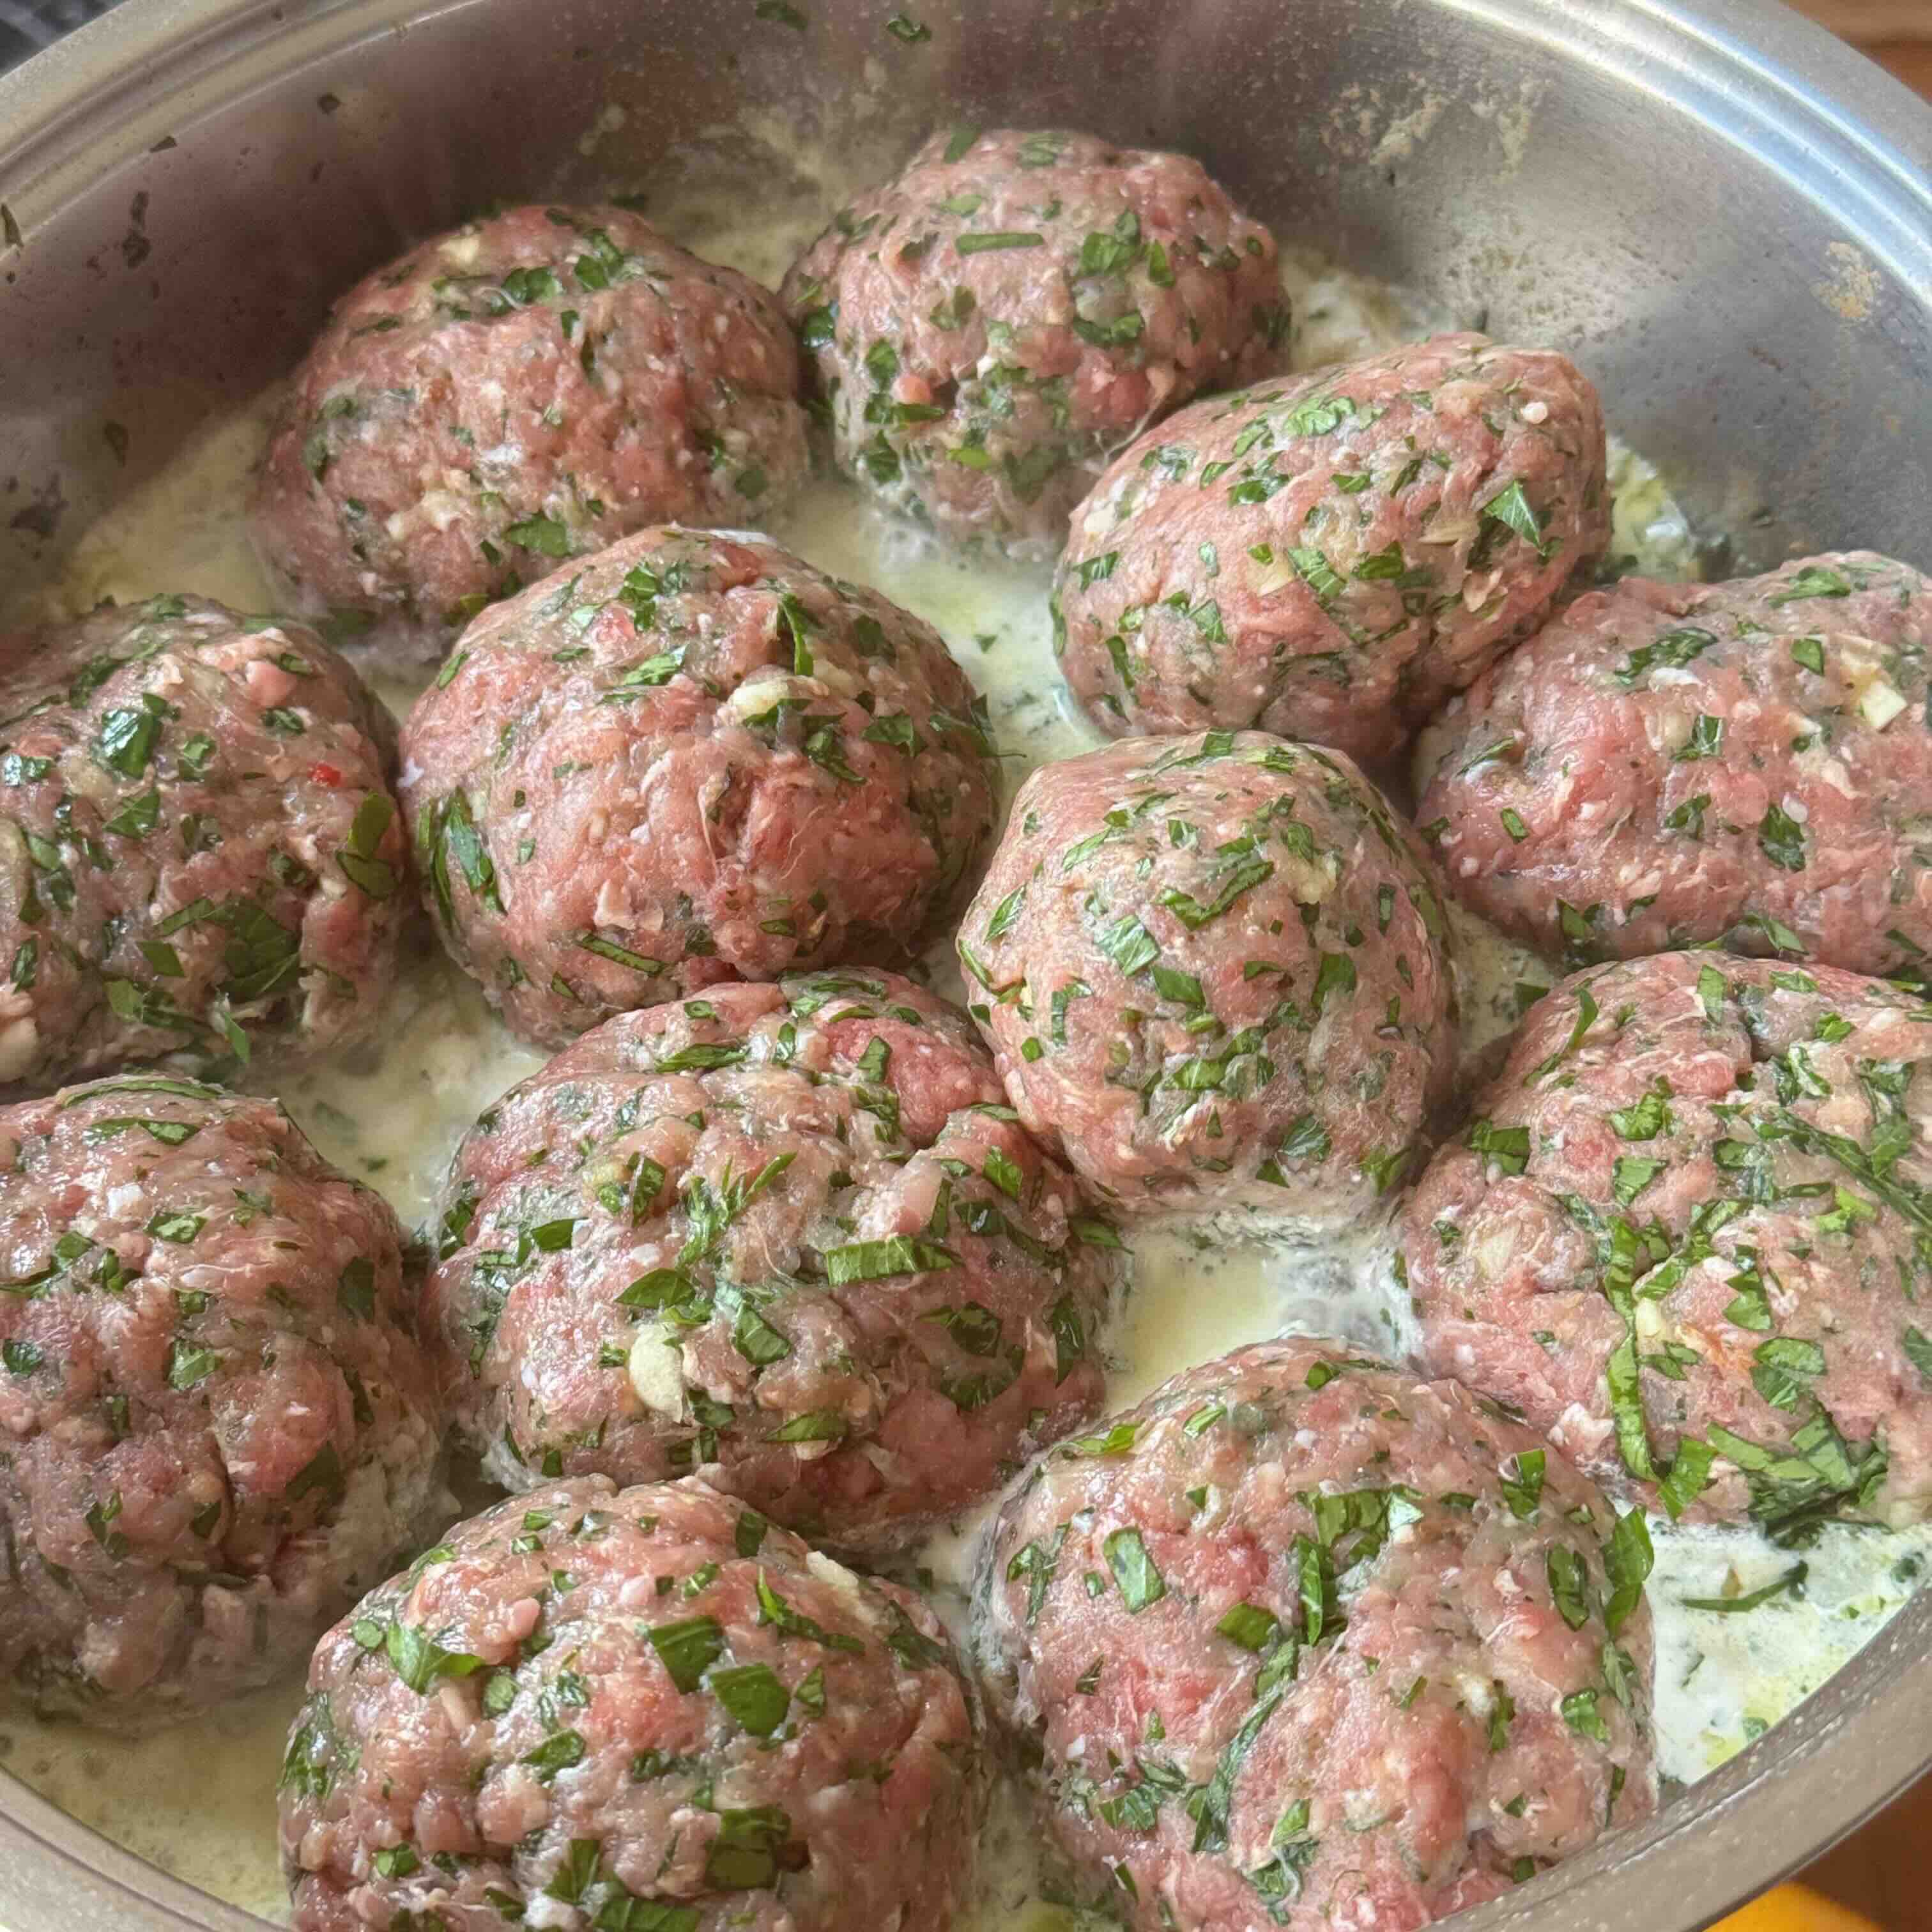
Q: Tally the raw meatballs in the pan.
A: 12